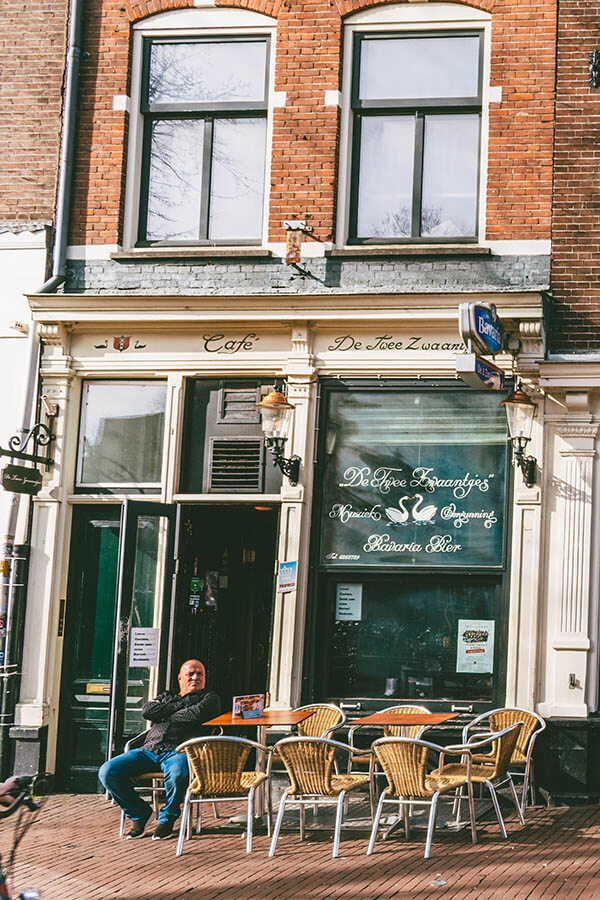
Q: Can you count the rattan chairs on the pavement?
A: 8